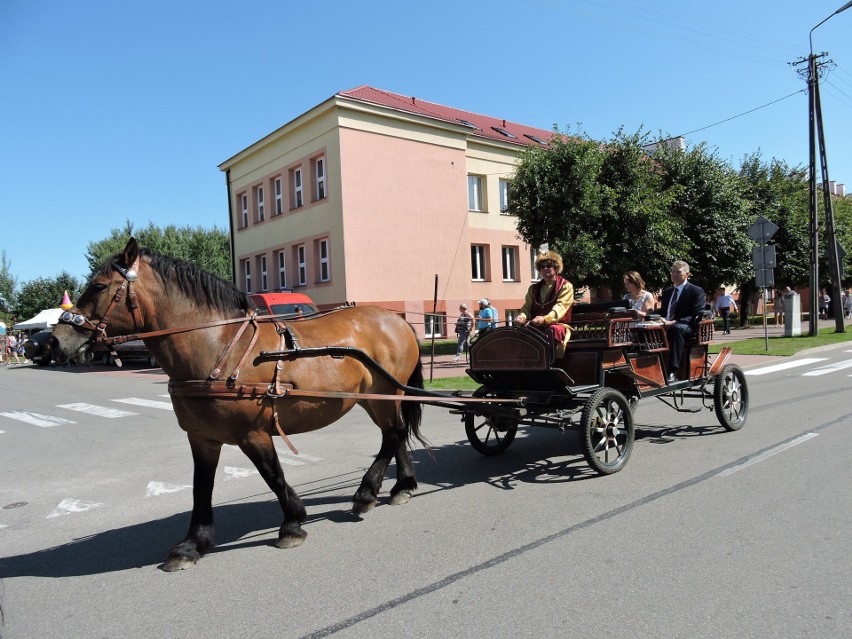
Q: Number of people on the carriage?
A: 3